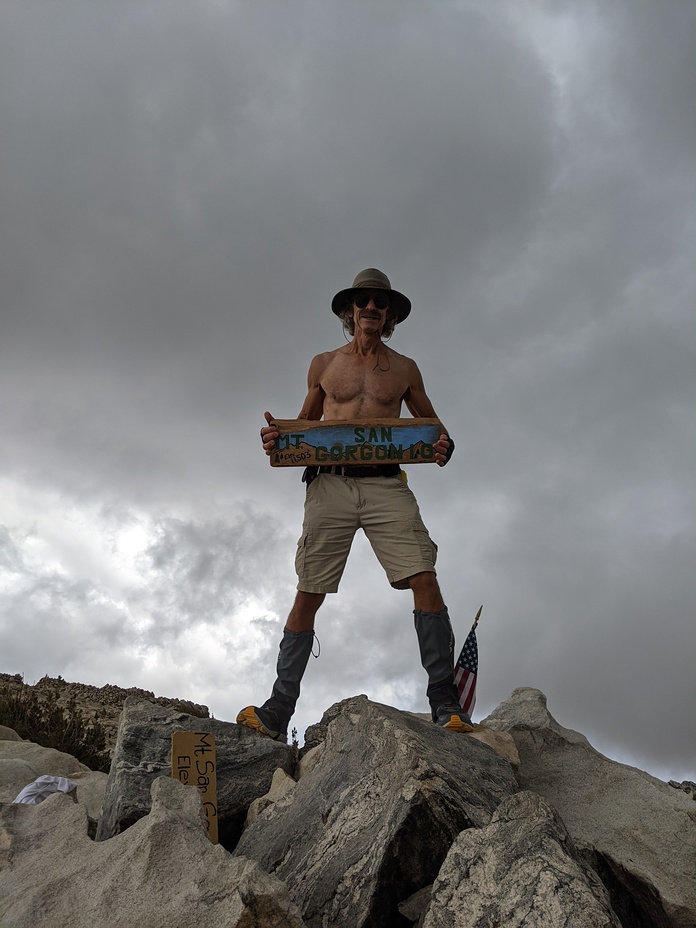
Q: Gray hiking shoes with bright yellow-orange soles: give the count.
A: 2